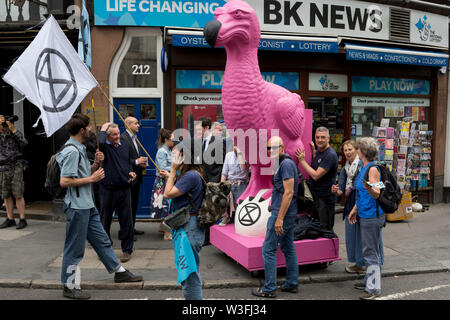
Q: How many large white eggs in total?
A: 1